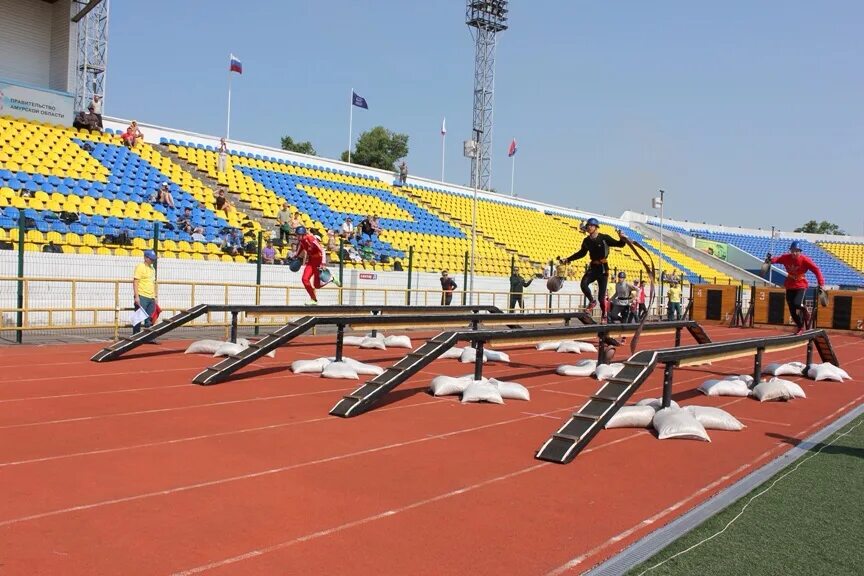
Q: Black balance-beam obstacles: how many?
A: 4